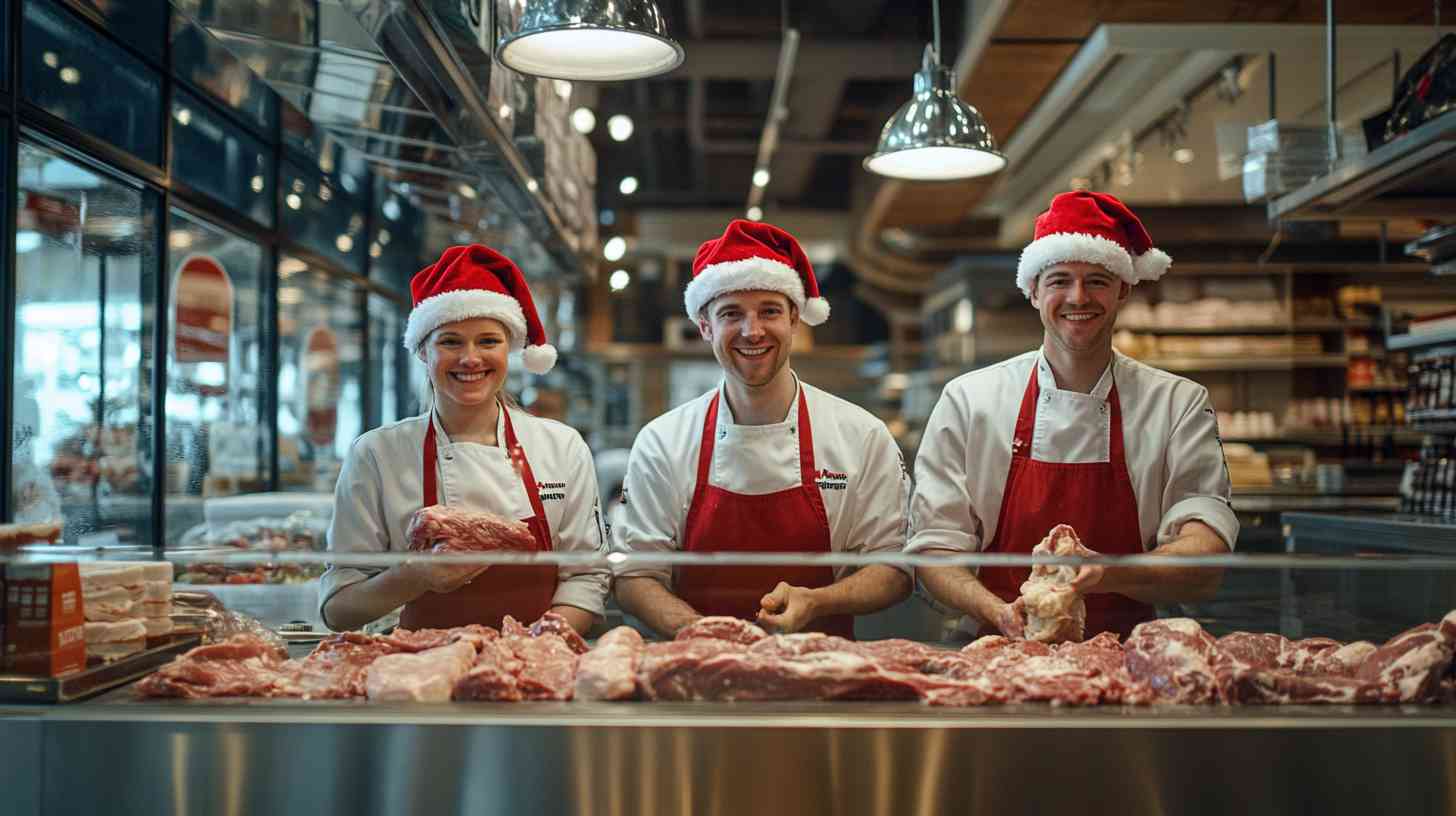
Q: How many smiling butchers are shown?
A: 3